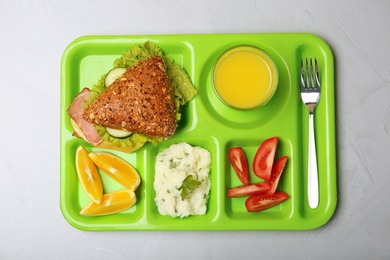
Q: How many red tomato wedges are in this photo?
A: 5